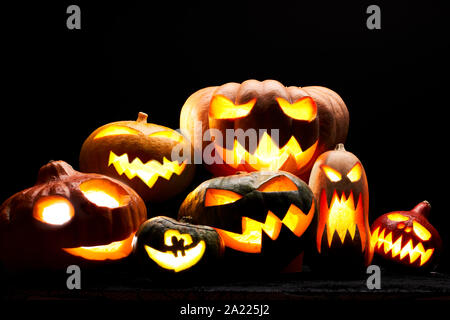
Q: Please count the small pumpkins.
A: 2